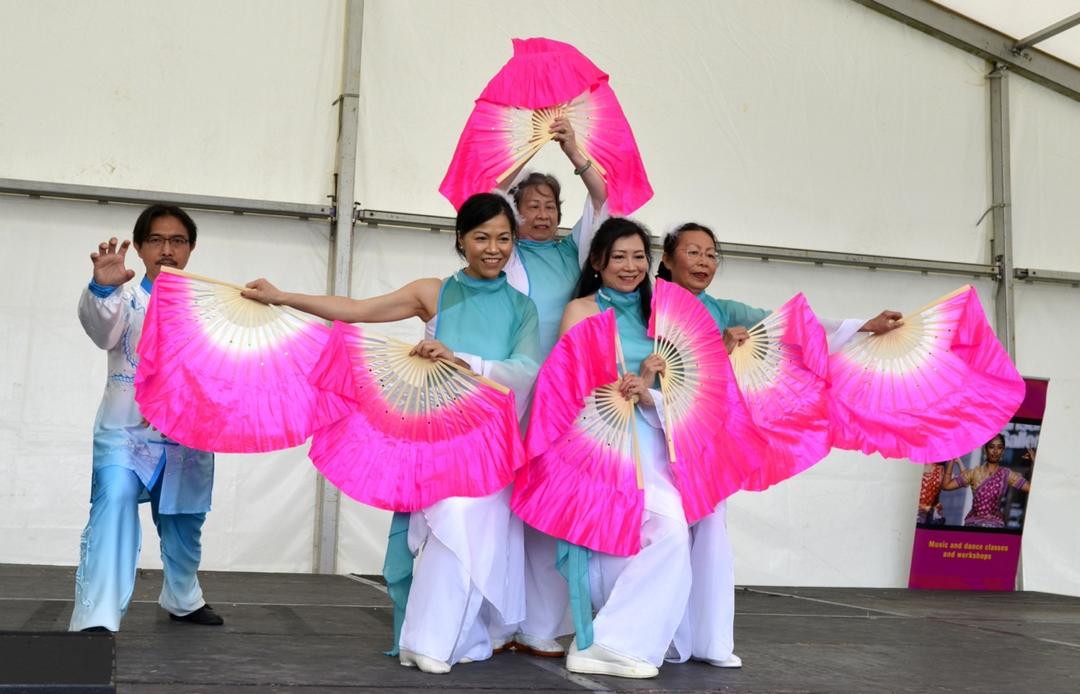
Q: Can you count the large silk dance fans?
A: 8